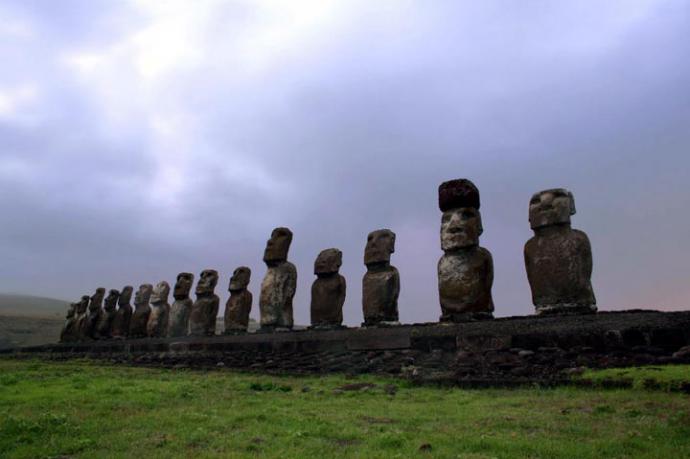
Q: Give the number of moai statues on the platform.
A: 15